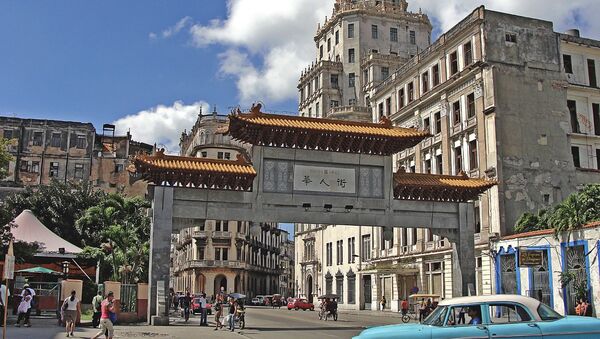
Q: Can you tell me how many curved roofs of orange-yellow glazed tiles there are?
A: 3